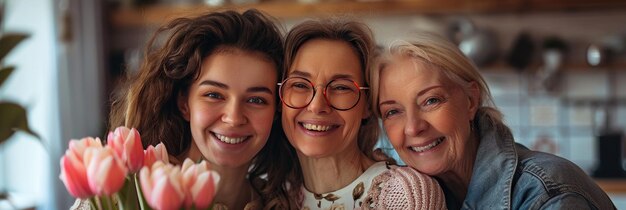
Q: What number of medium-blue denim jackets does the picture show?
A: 1